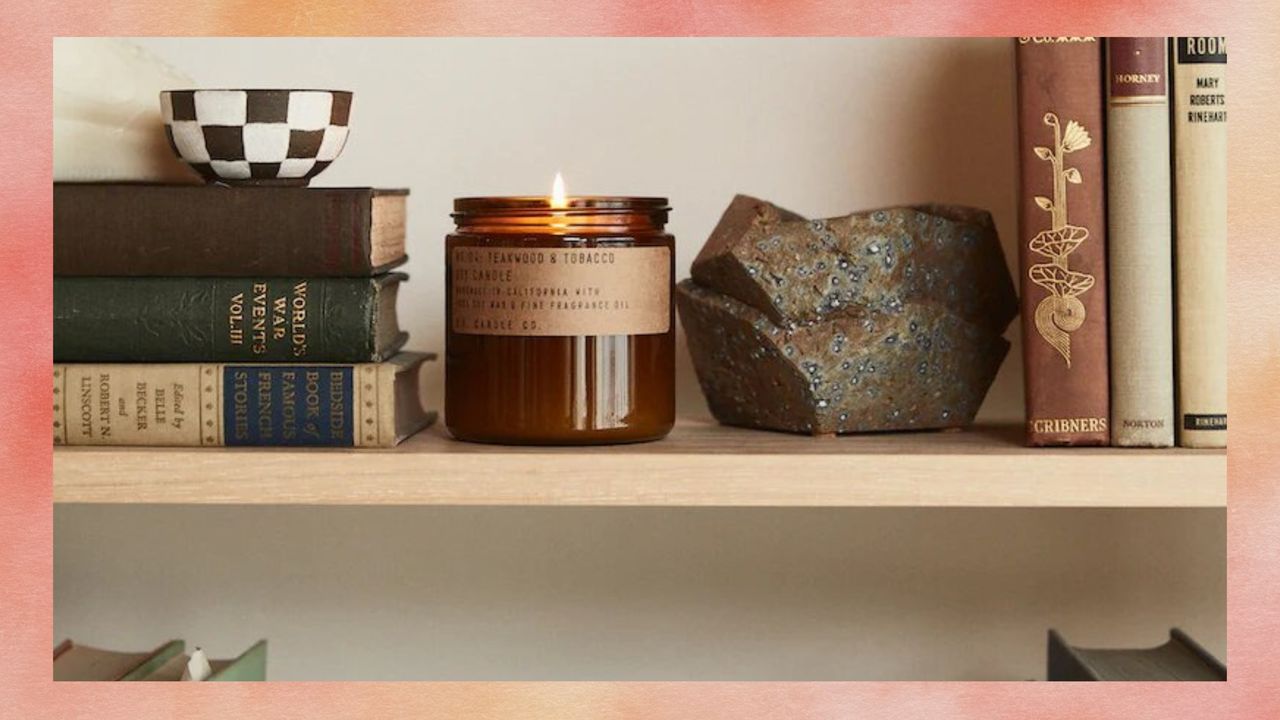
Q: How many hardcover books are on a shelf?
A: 6